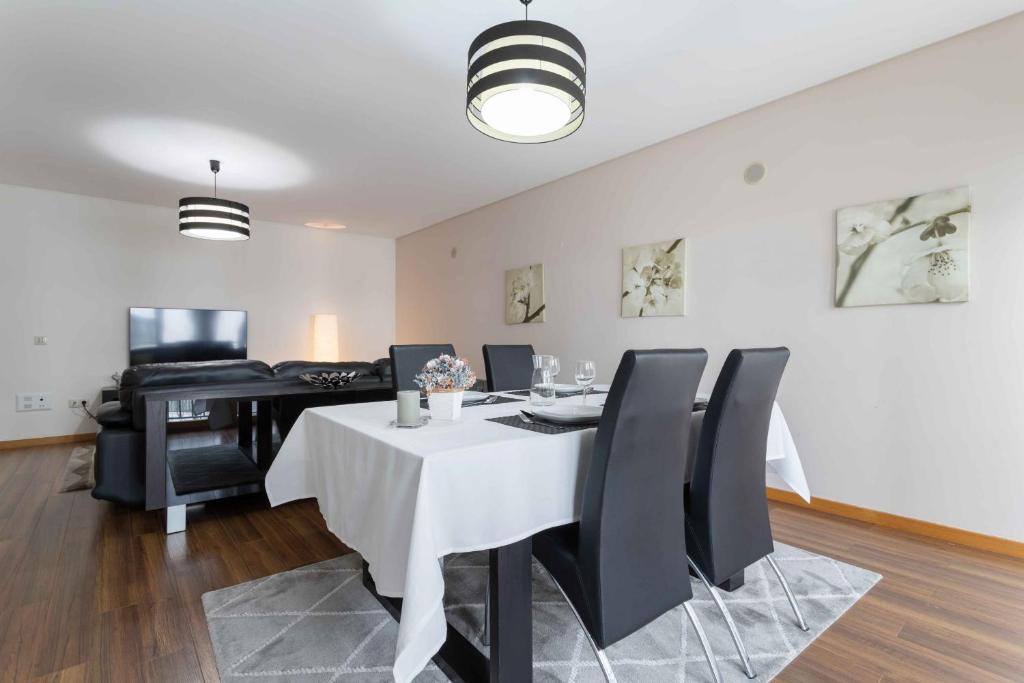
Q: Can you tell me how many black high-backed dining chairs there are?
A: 4